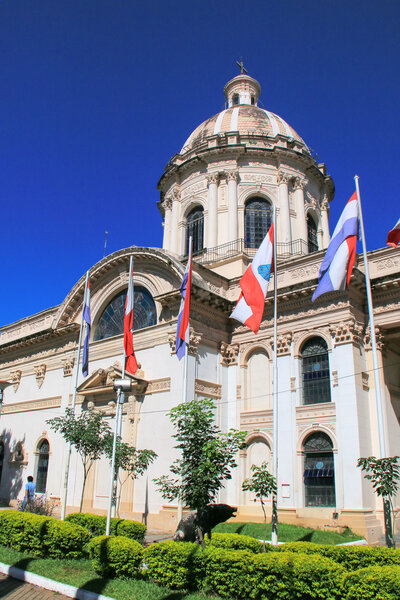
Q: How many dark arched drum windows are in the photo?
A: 3